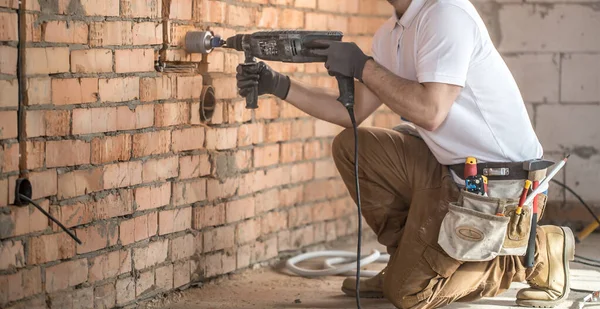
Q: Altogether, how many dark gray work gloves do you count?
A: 2